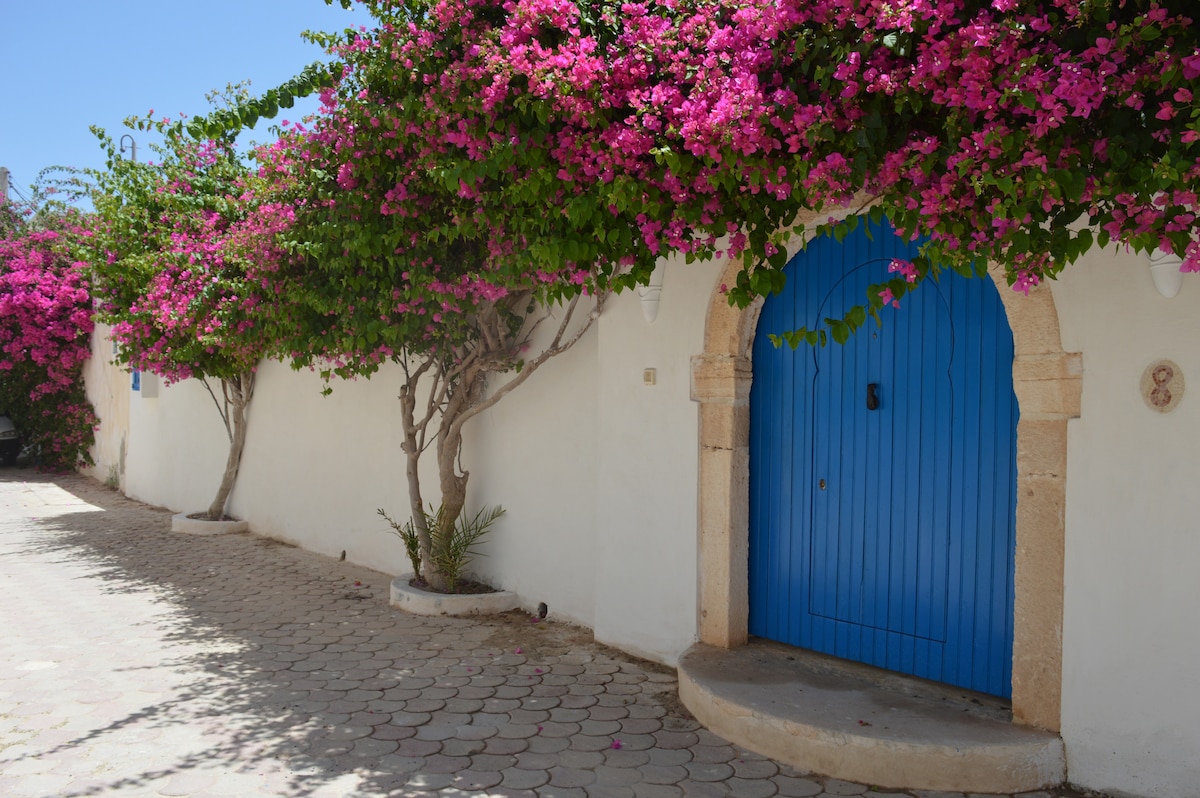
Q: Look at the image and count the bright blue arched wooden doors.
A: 1